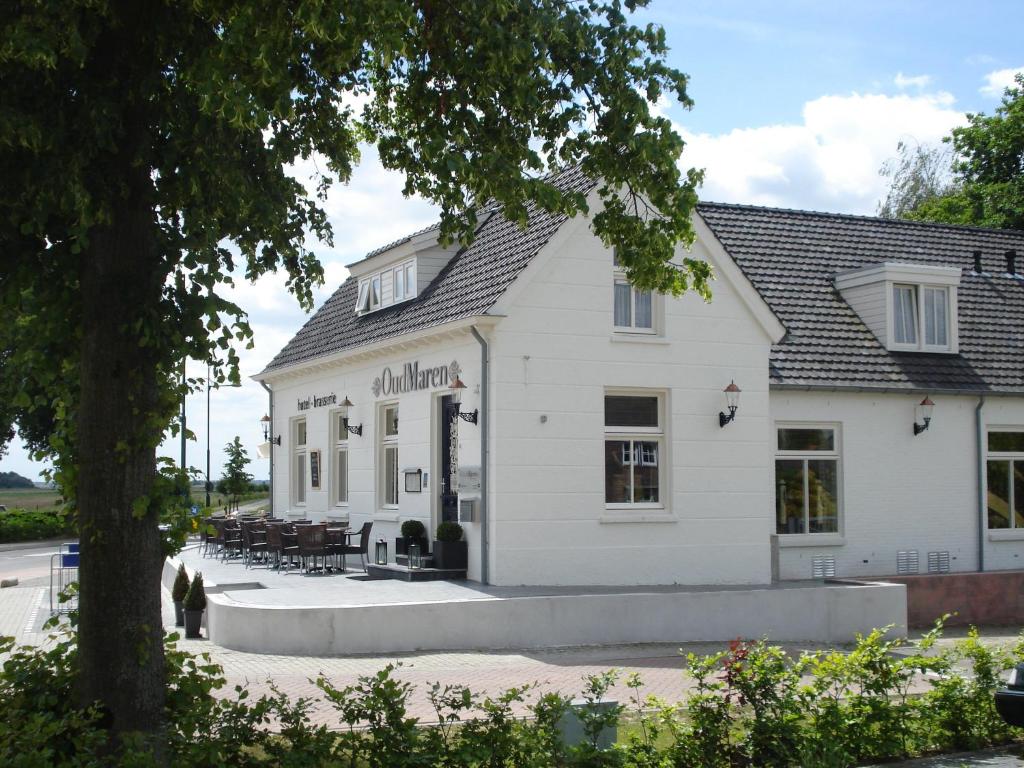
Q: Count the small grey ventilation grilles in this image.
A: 3